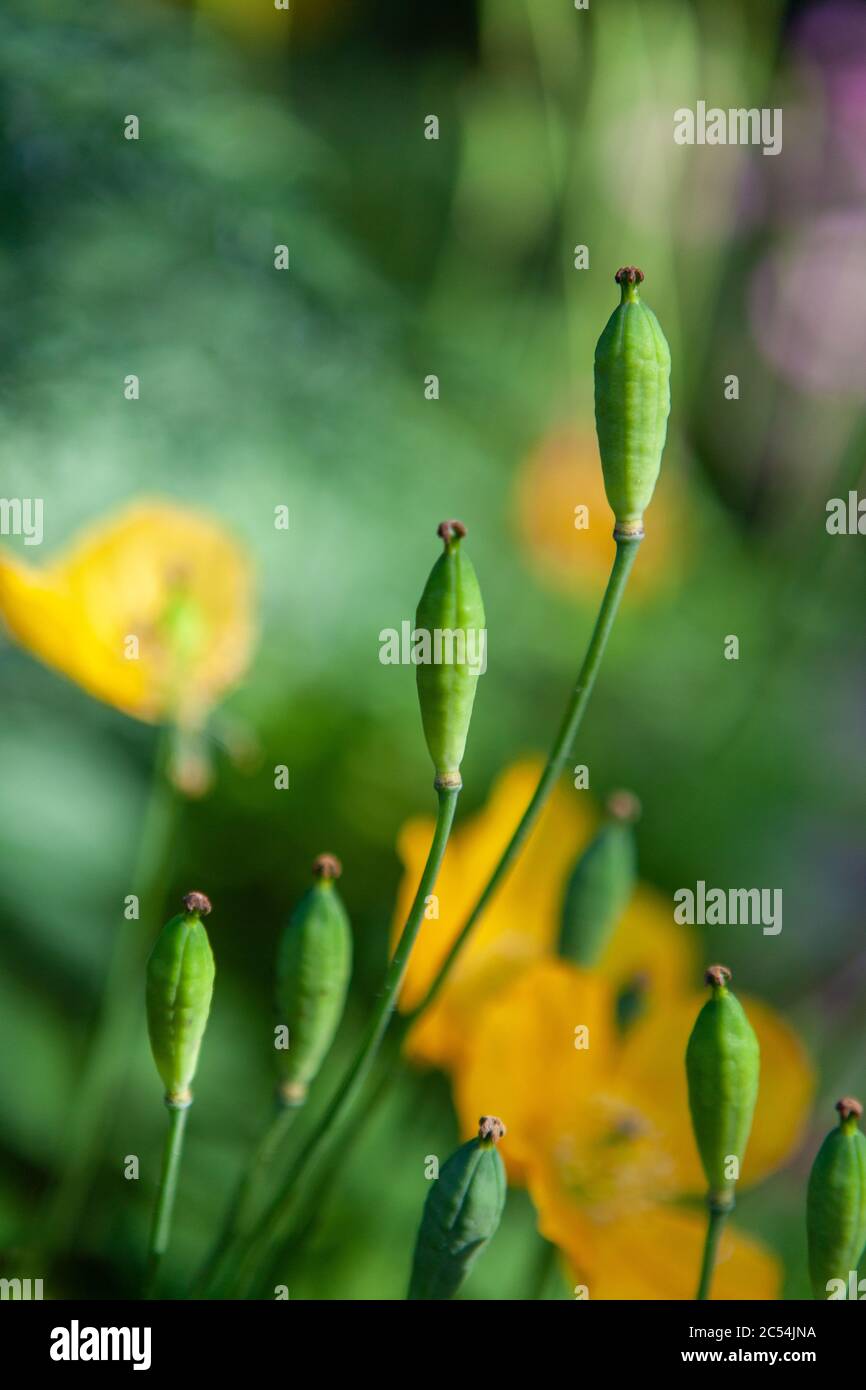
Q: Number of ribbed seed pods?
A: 8